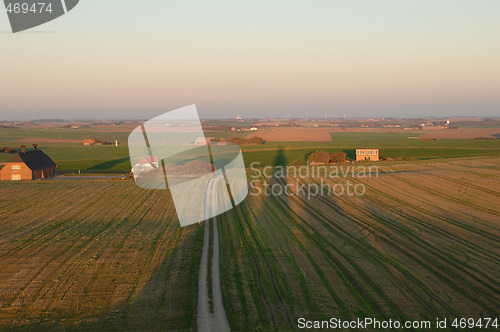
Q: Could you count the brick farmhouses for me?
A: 1